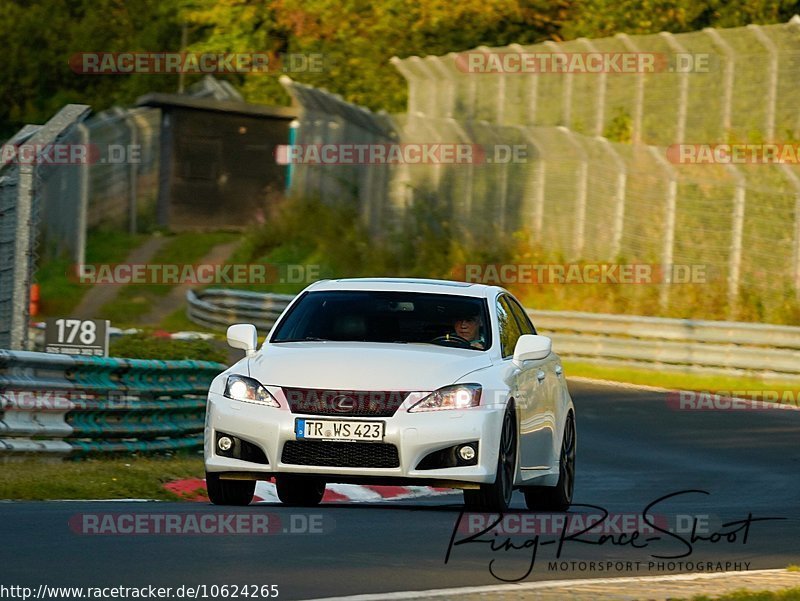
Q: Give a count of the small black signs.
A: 1